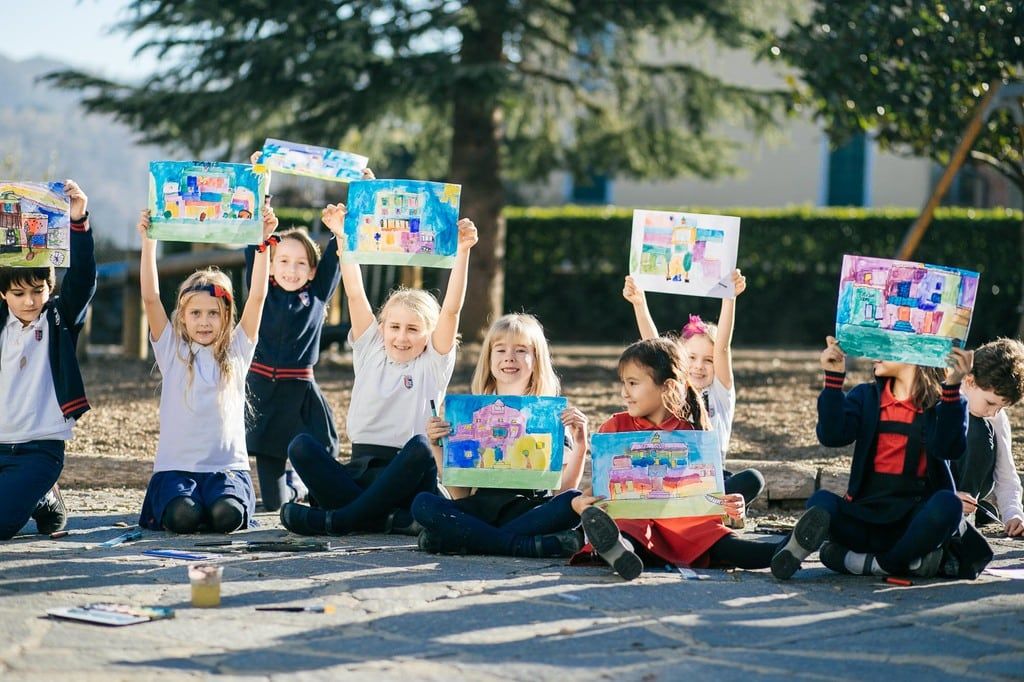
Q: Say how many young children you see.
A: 9